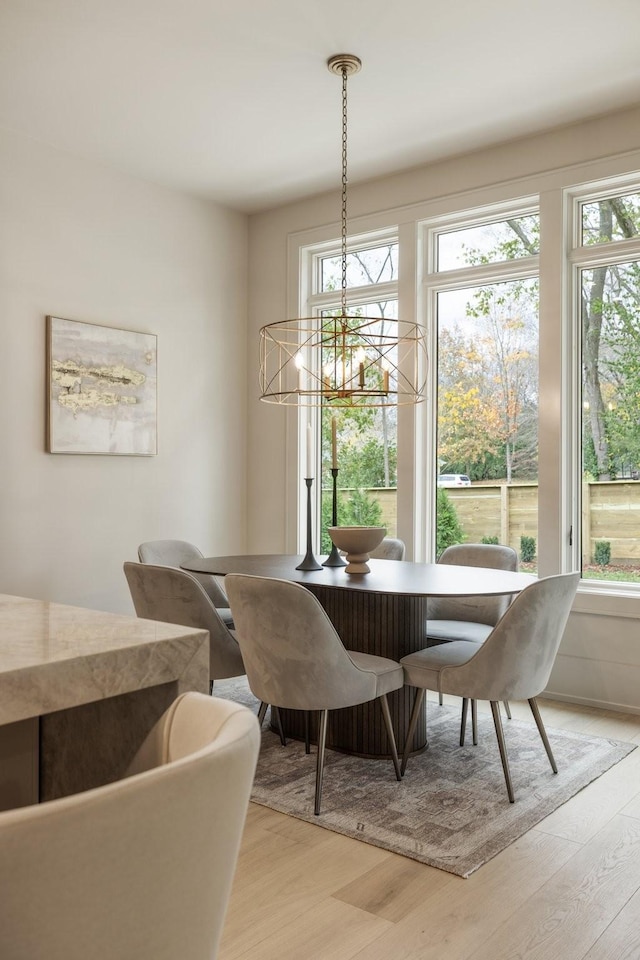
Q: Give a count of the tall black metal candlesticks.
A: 2